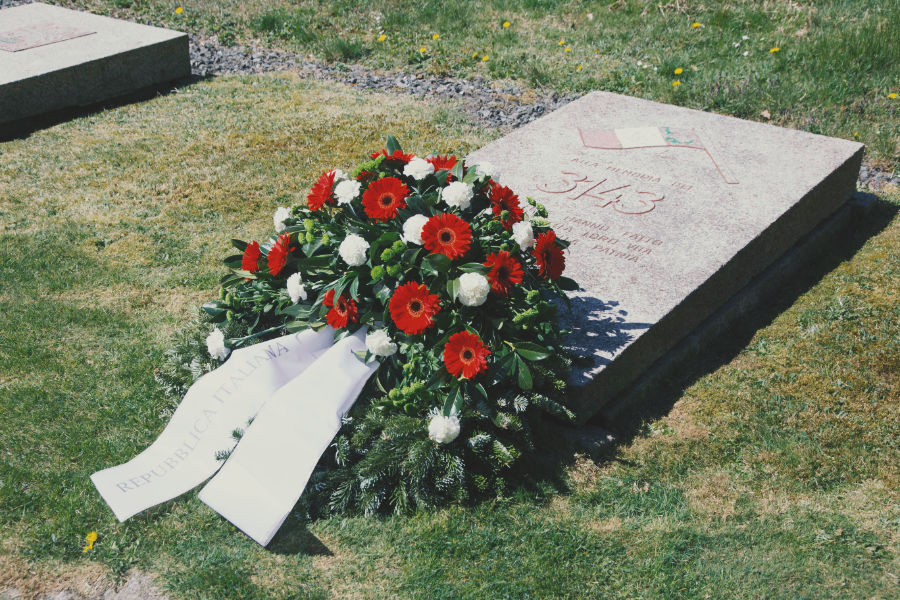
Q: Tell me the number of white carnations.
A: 14